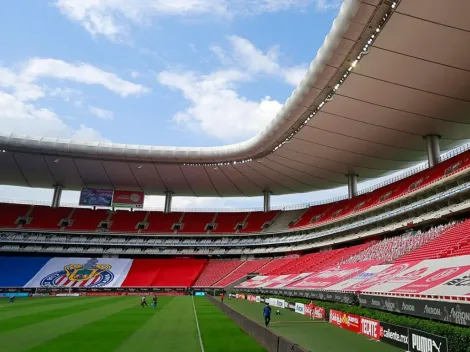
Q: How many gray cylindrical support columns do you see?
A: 5